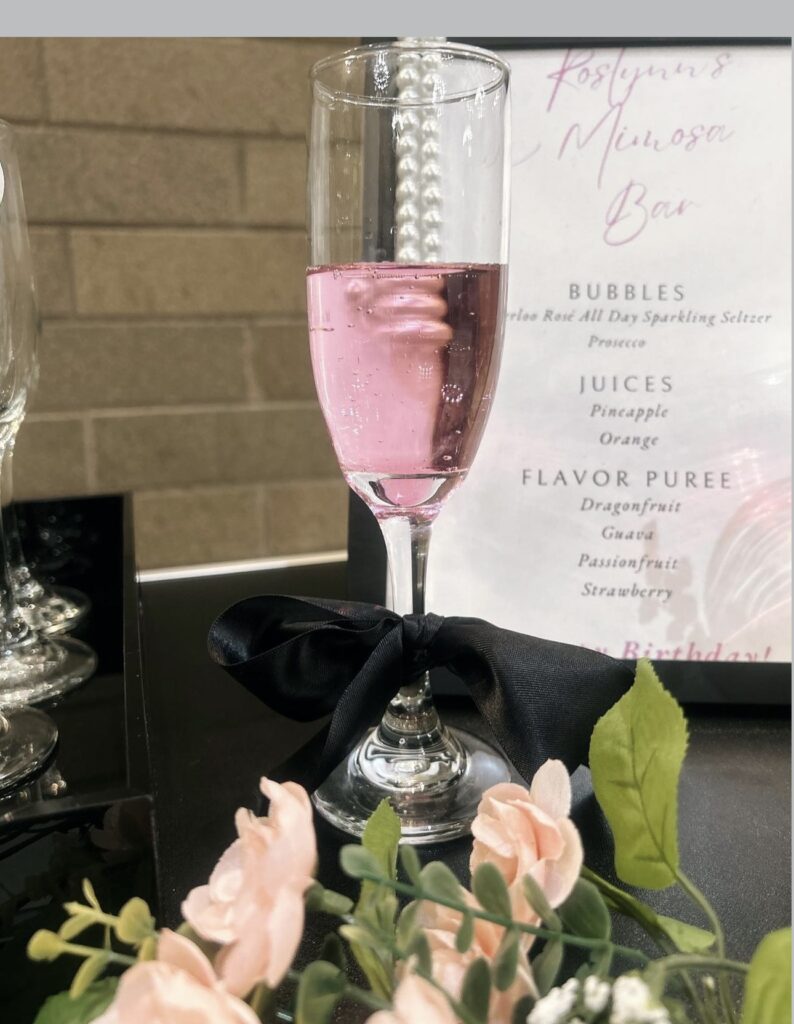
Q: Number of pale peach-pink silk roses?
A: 5